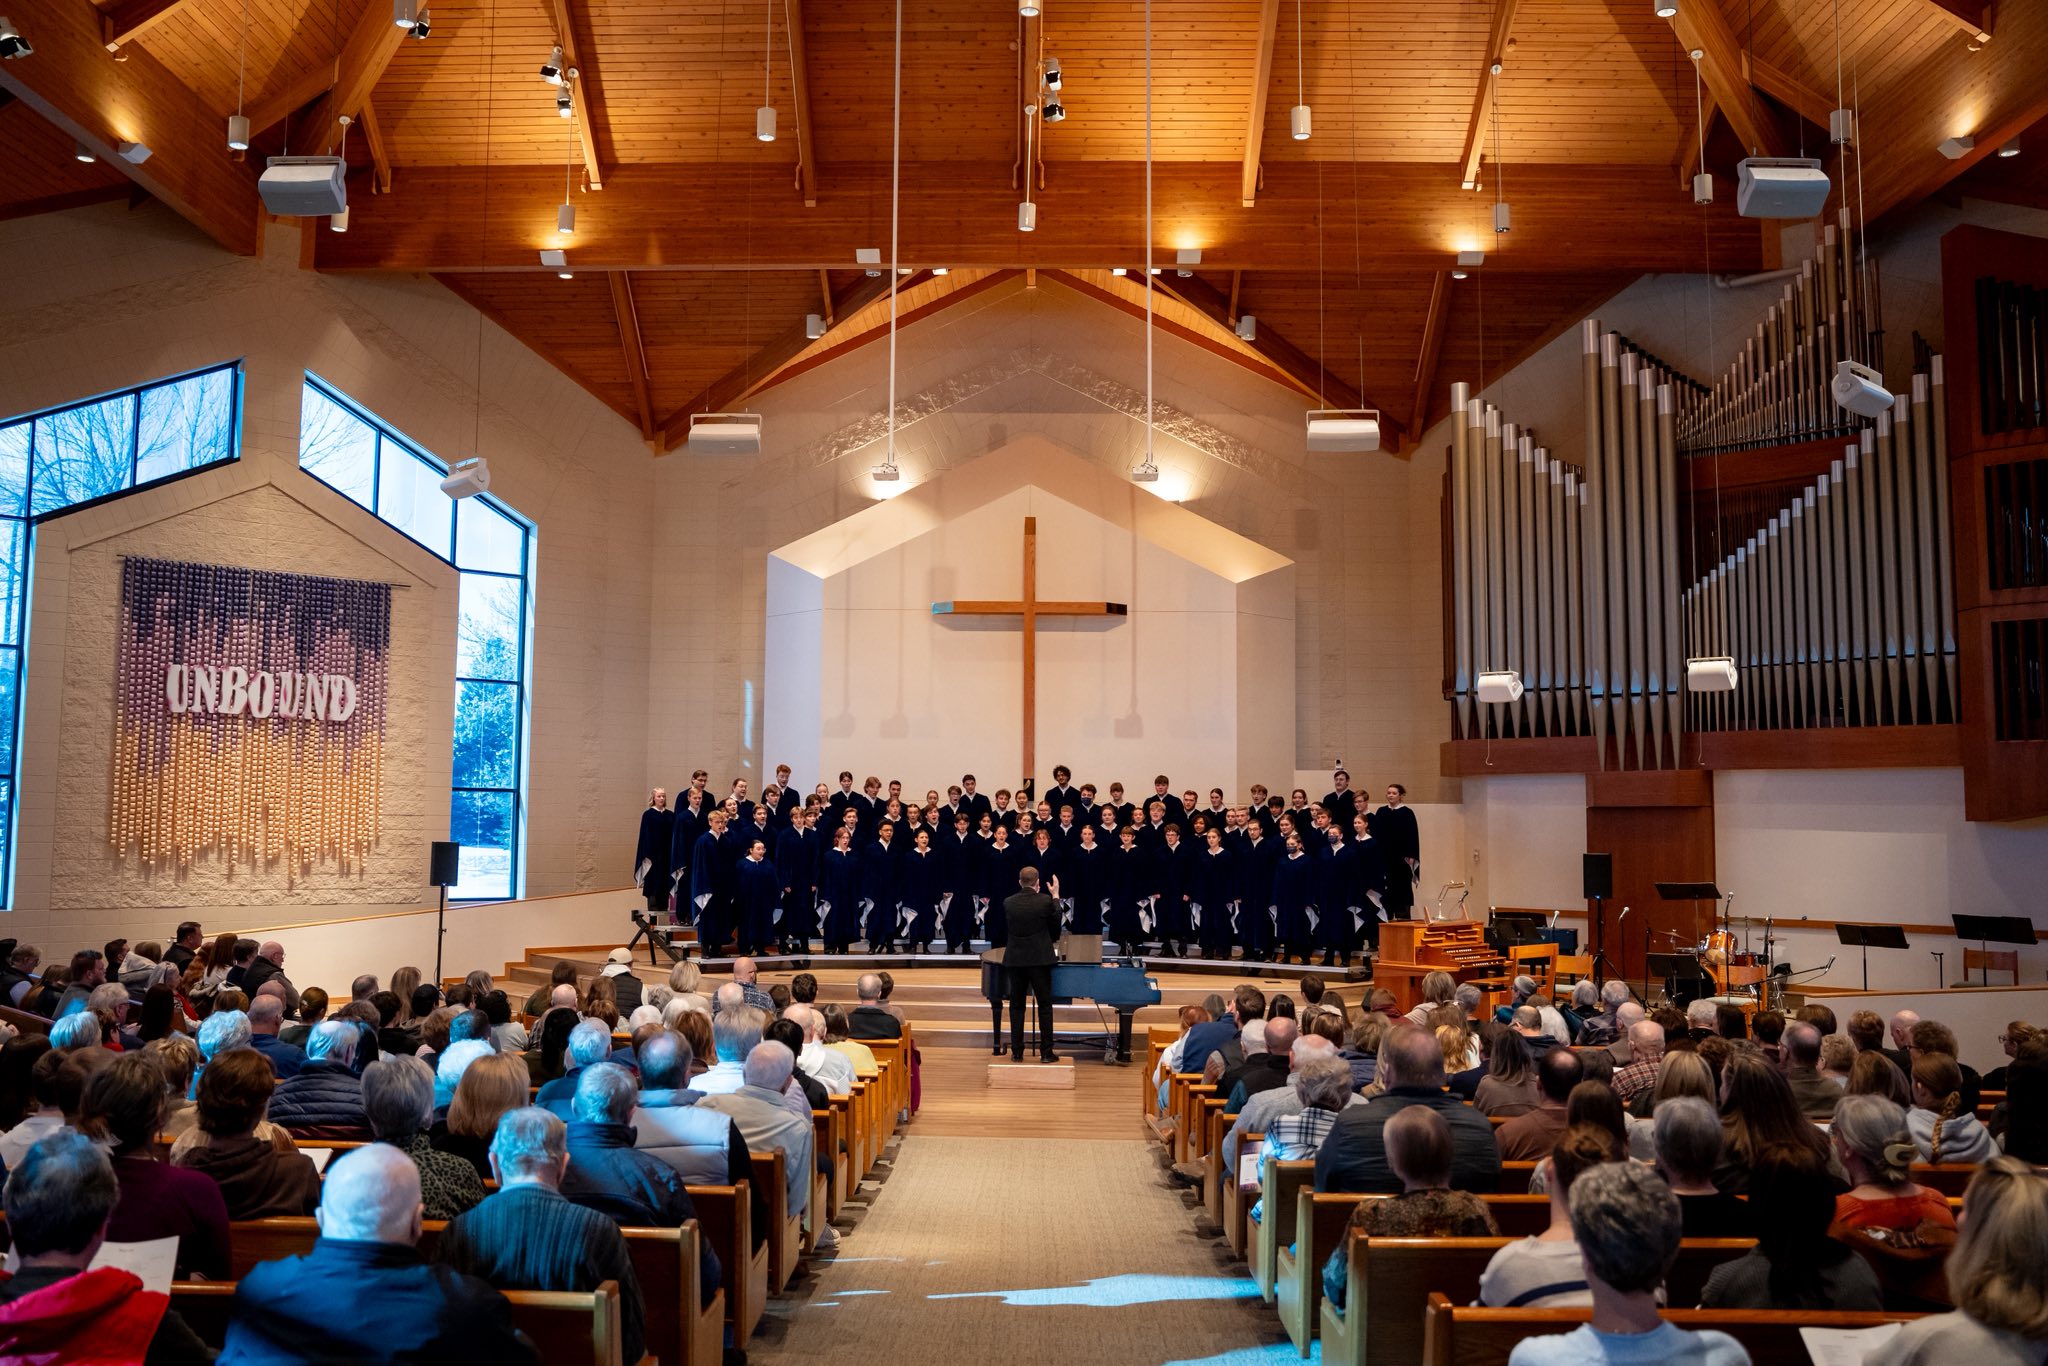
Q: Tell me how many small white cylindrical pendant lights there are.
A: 12